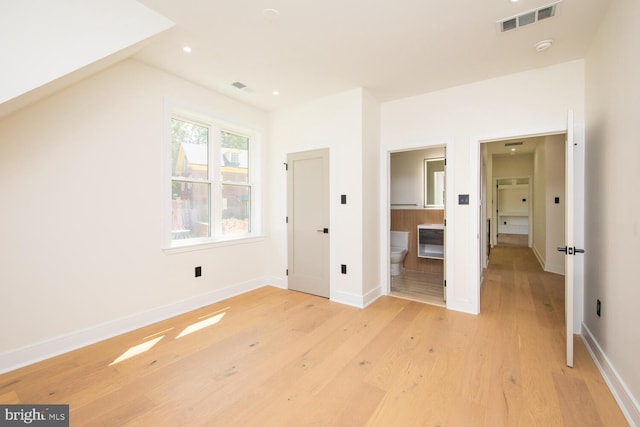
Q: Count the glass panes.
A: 4